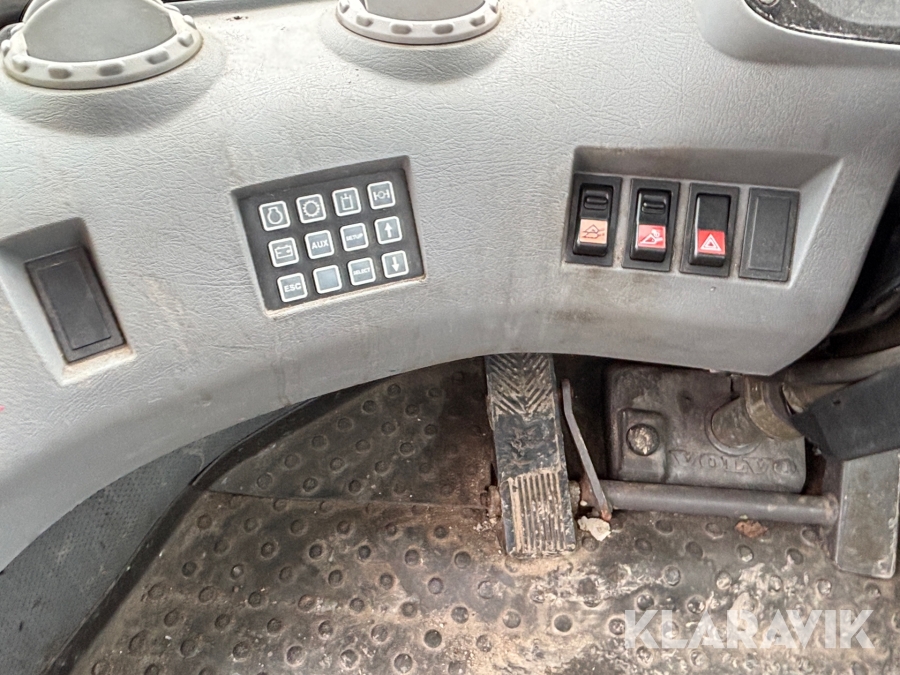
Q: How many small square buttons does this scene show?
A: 12